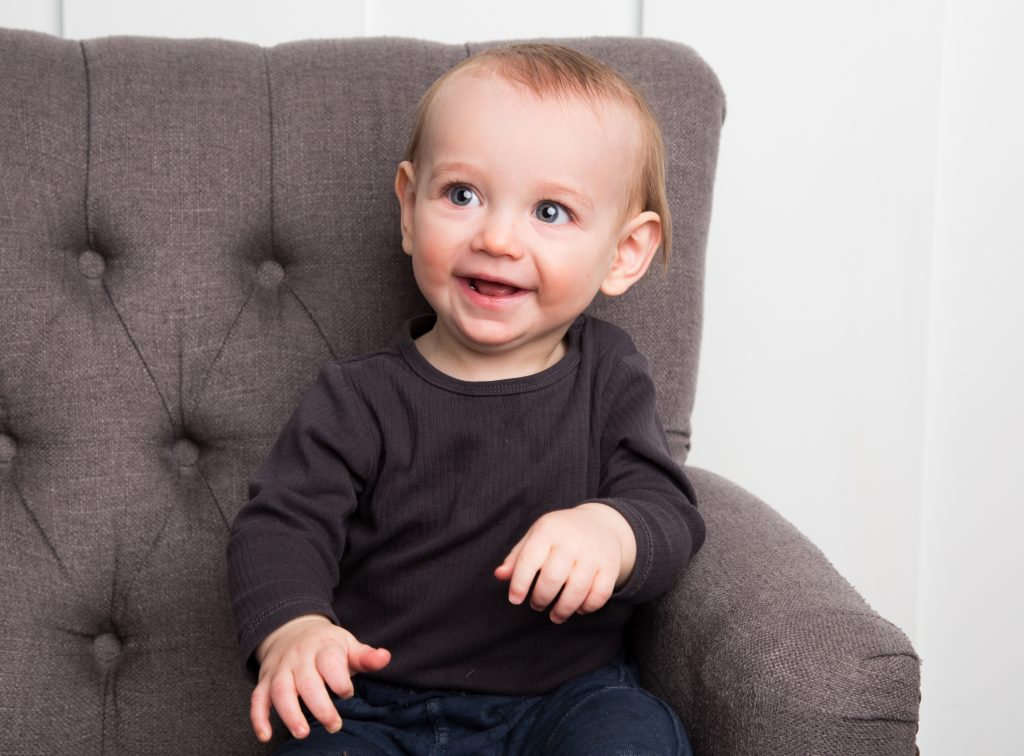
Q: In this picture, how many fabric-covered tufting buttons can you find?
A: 5